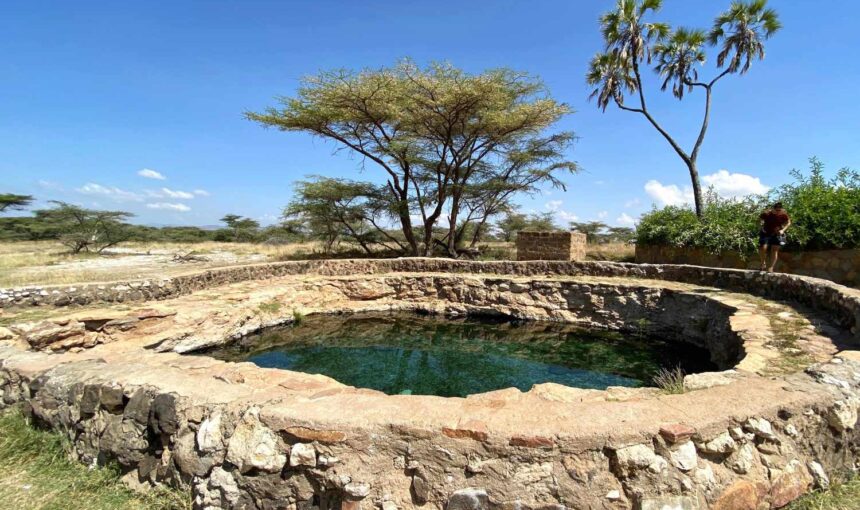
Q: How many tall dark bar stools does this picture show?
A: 0